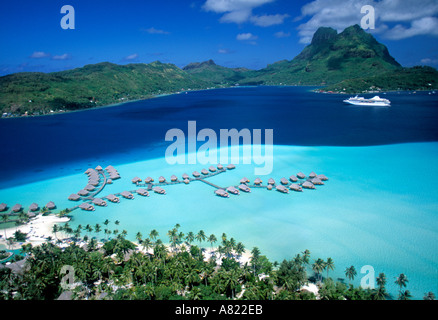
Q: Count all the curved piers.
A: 1